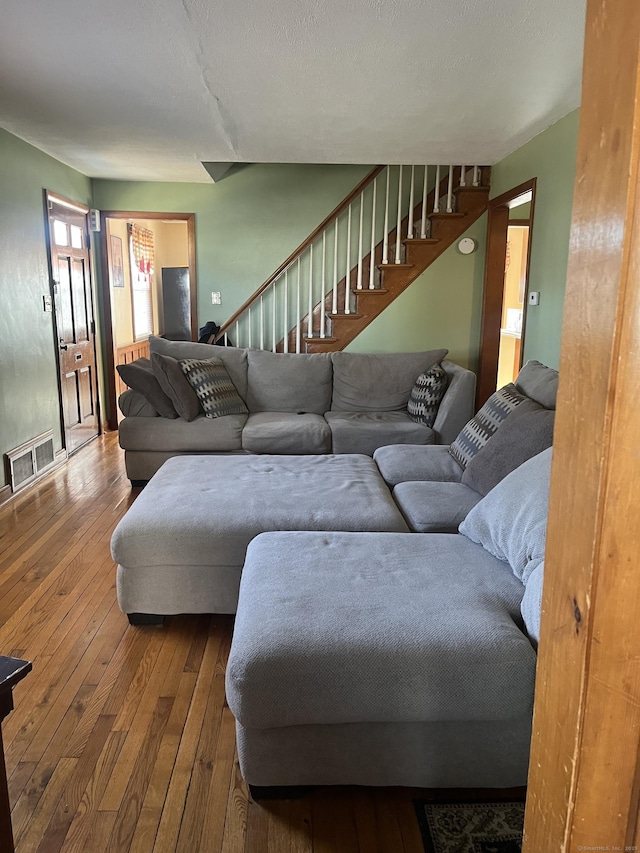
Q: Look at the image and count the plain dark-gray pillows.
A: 3